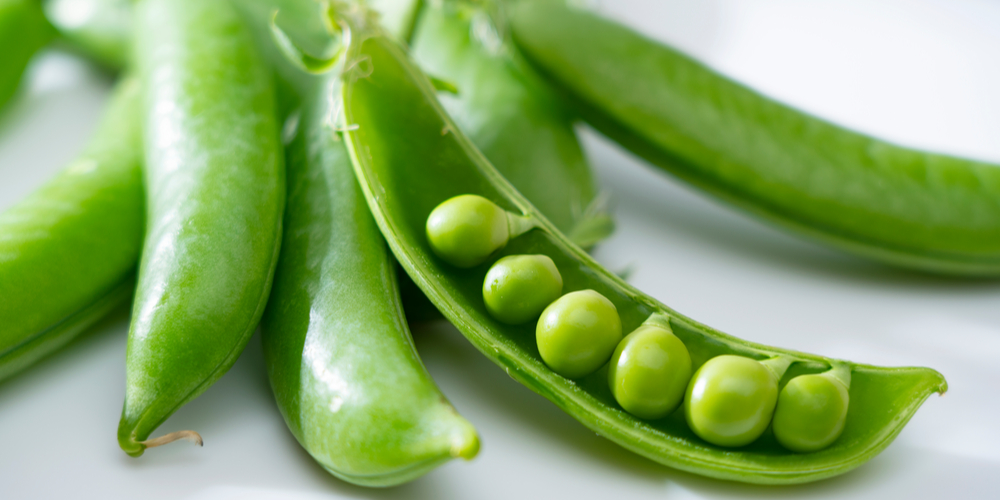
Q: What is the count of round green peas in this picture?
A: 6